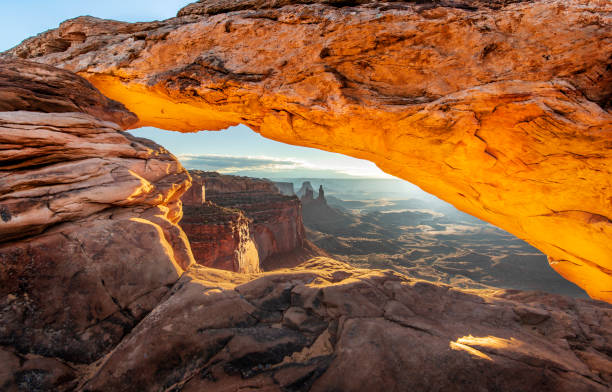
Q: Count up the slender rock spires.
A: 2